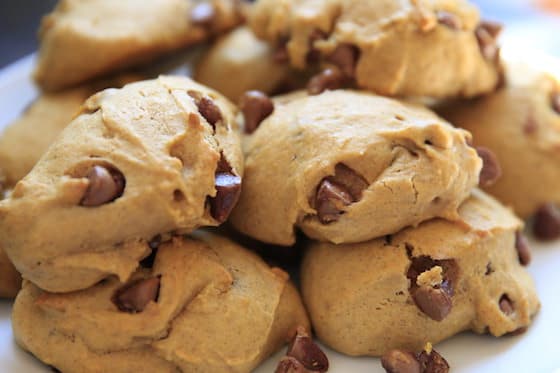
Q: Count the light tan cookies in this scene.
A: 9